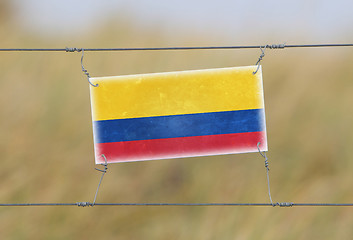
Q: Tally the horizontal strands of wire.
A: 2